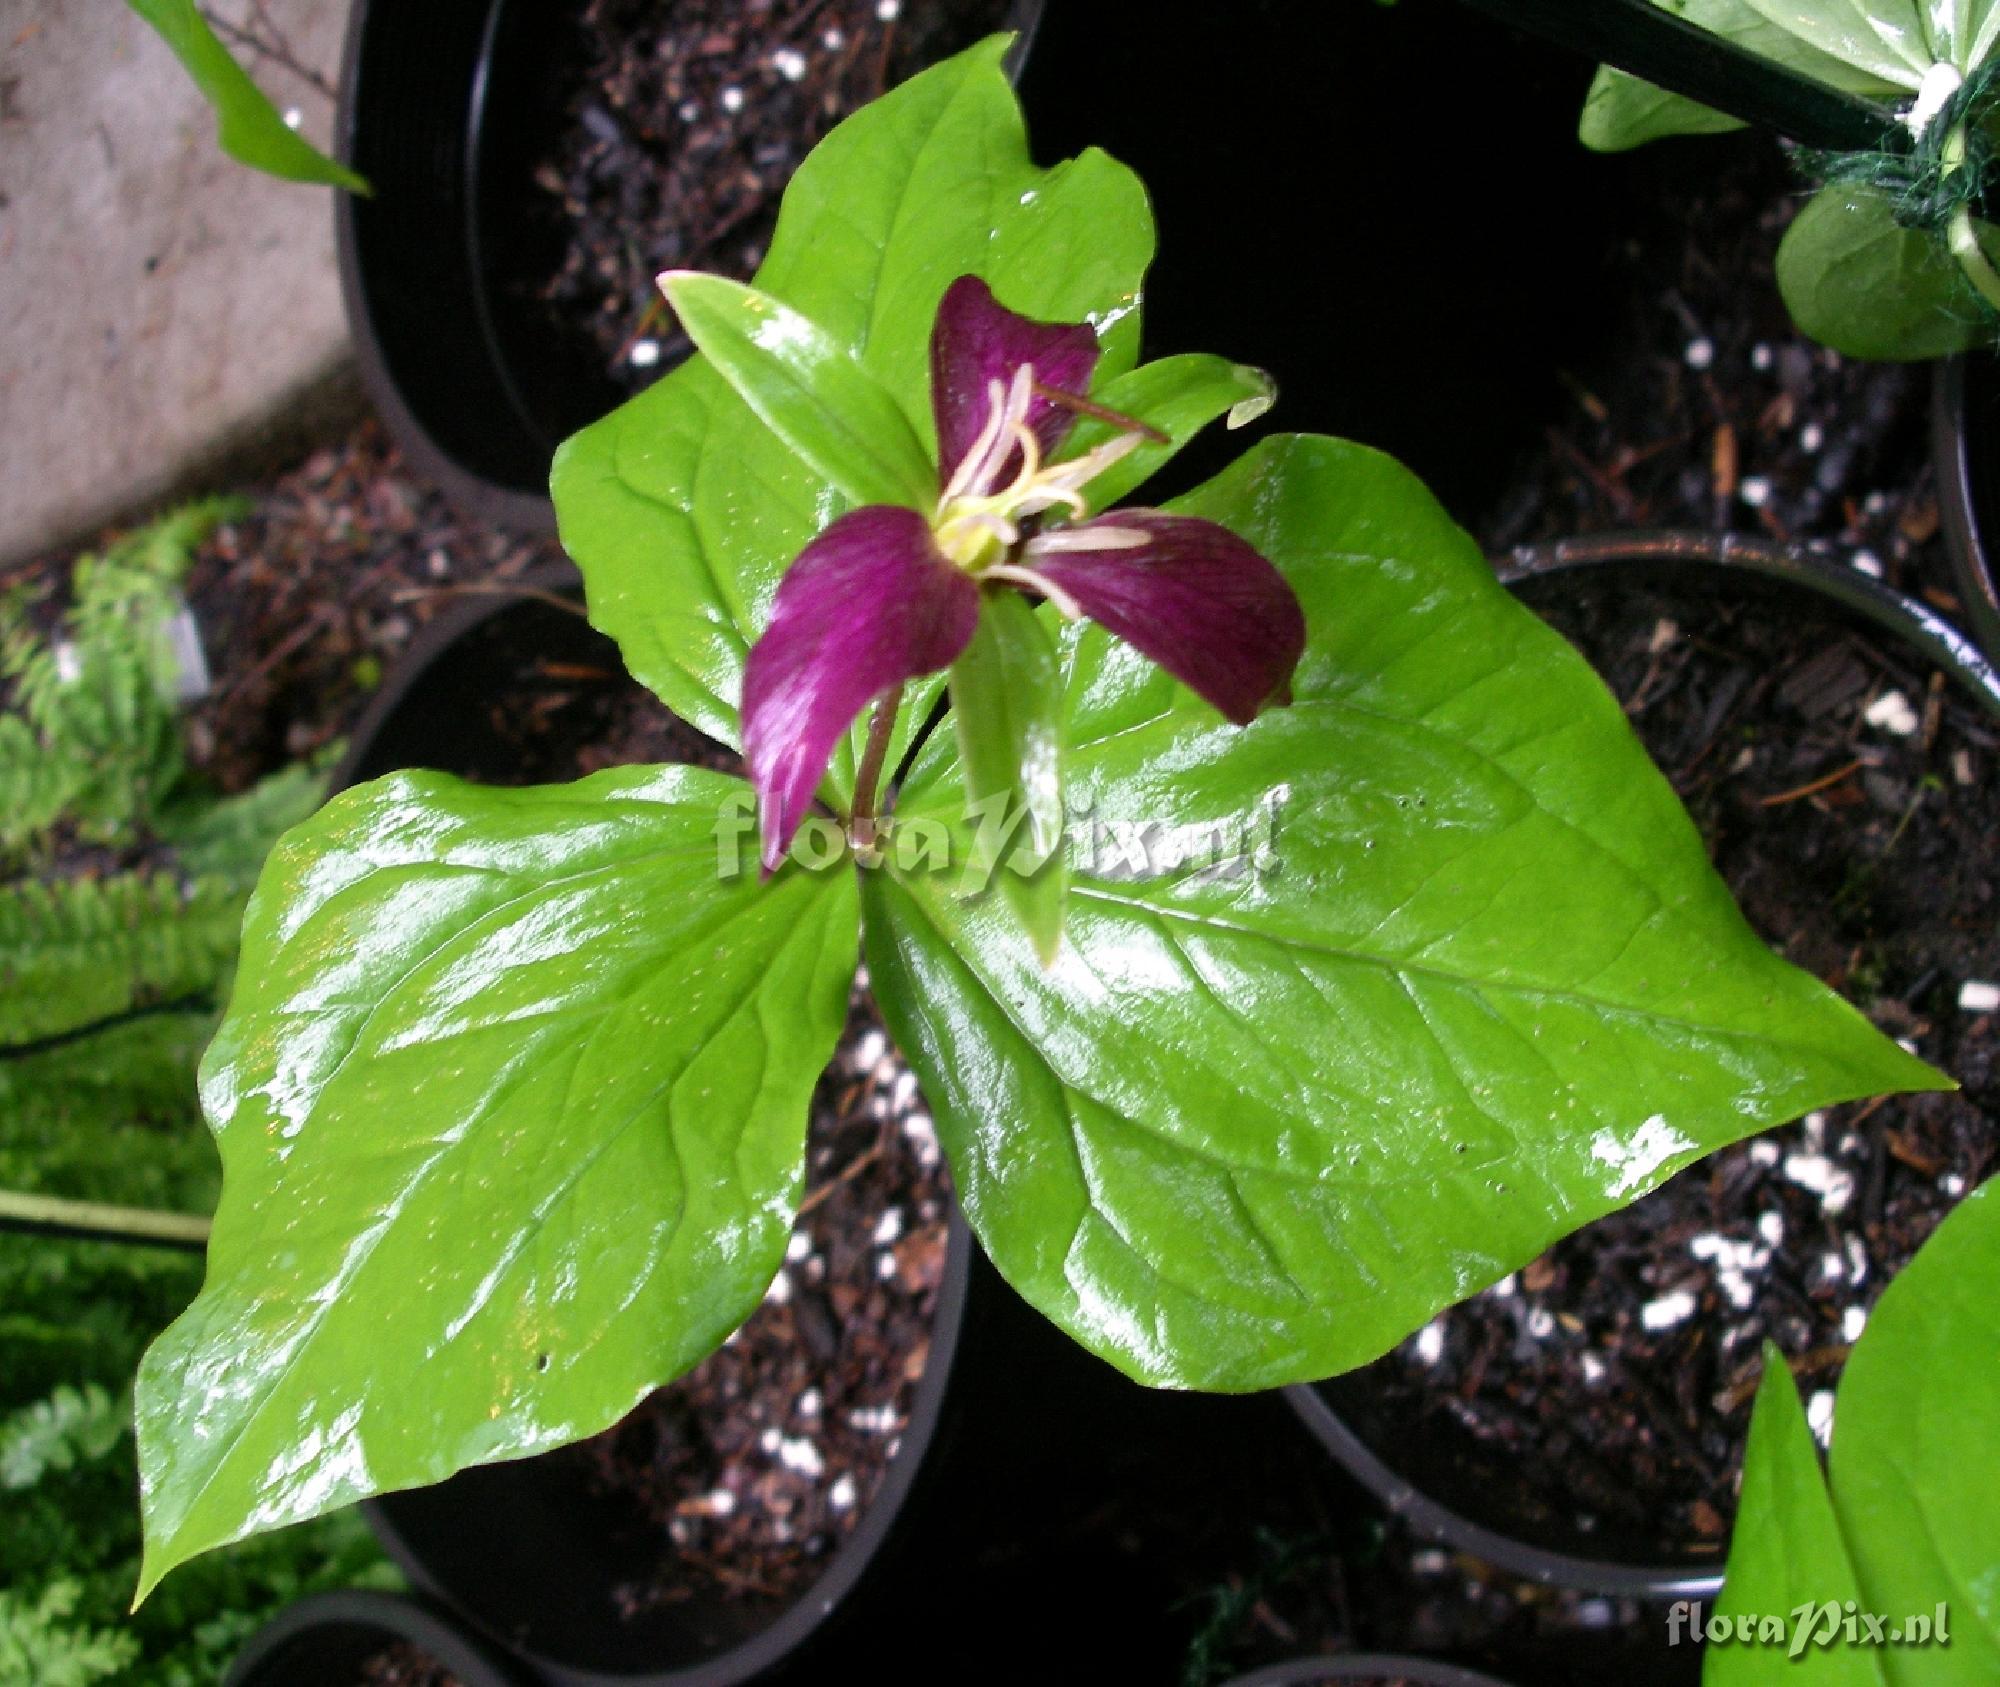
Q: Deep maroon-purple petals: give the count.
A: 3